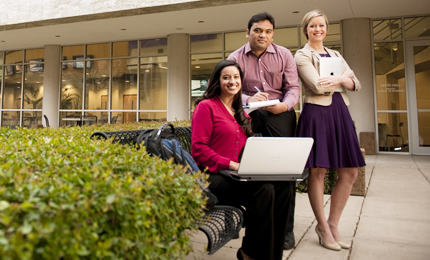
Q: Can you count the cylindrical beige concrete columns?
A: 3